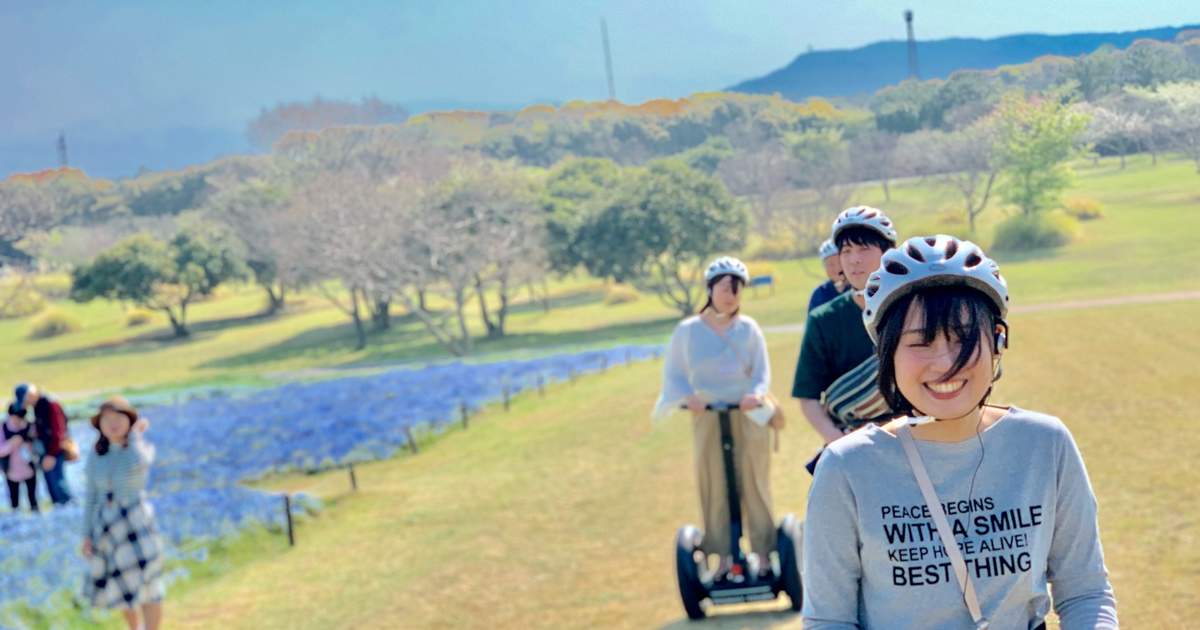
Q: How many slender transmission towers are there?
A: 3